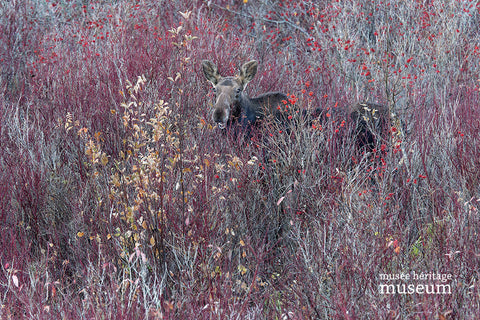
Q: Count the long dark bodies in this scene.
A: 1